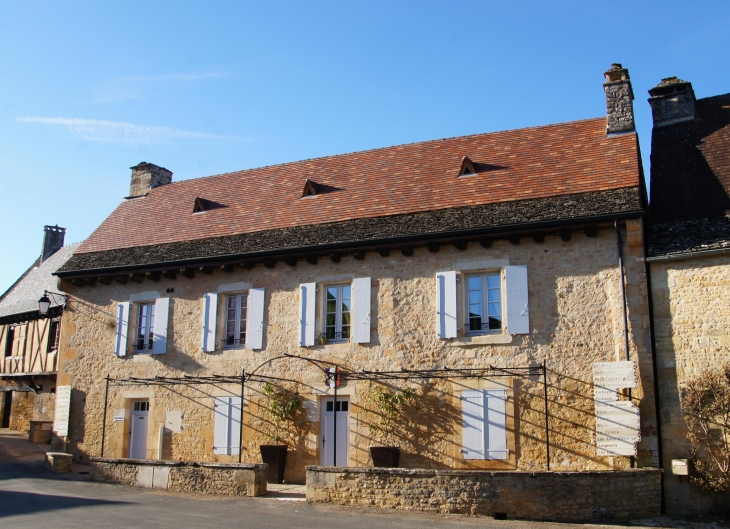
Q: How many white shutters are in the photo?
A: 12